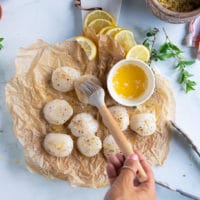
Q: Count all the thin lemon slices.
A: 7